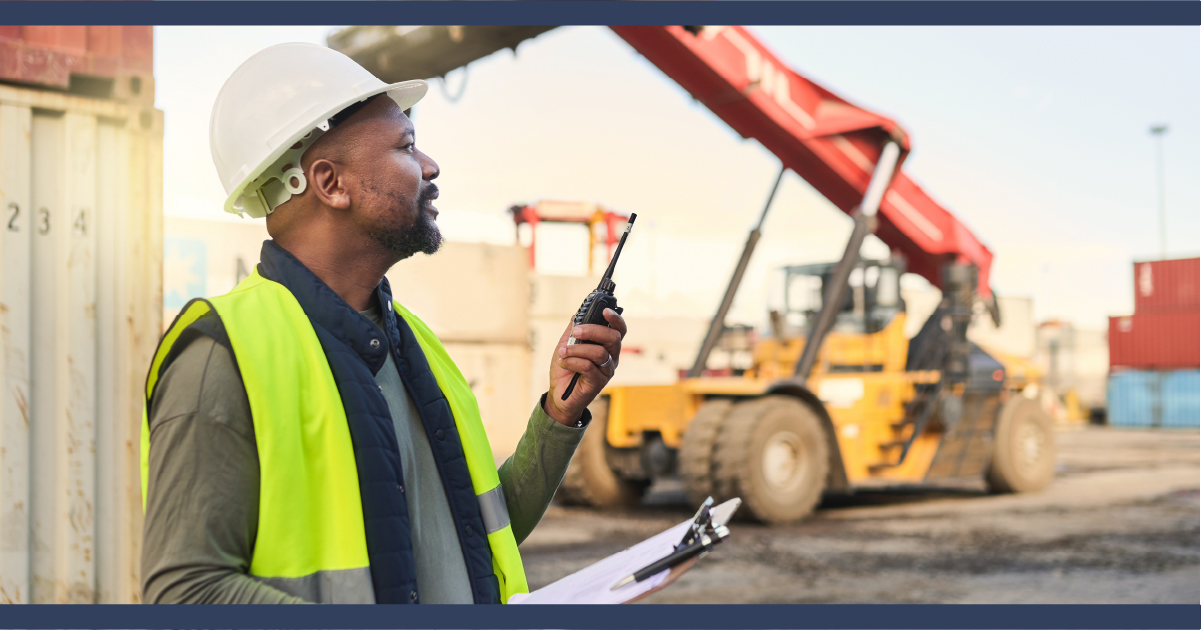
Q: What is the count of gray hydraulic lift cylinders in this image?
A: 2